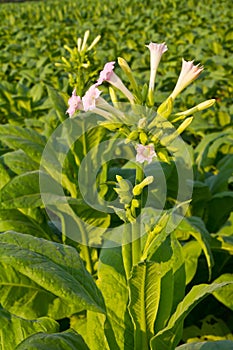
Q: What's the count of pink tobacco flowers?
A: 6